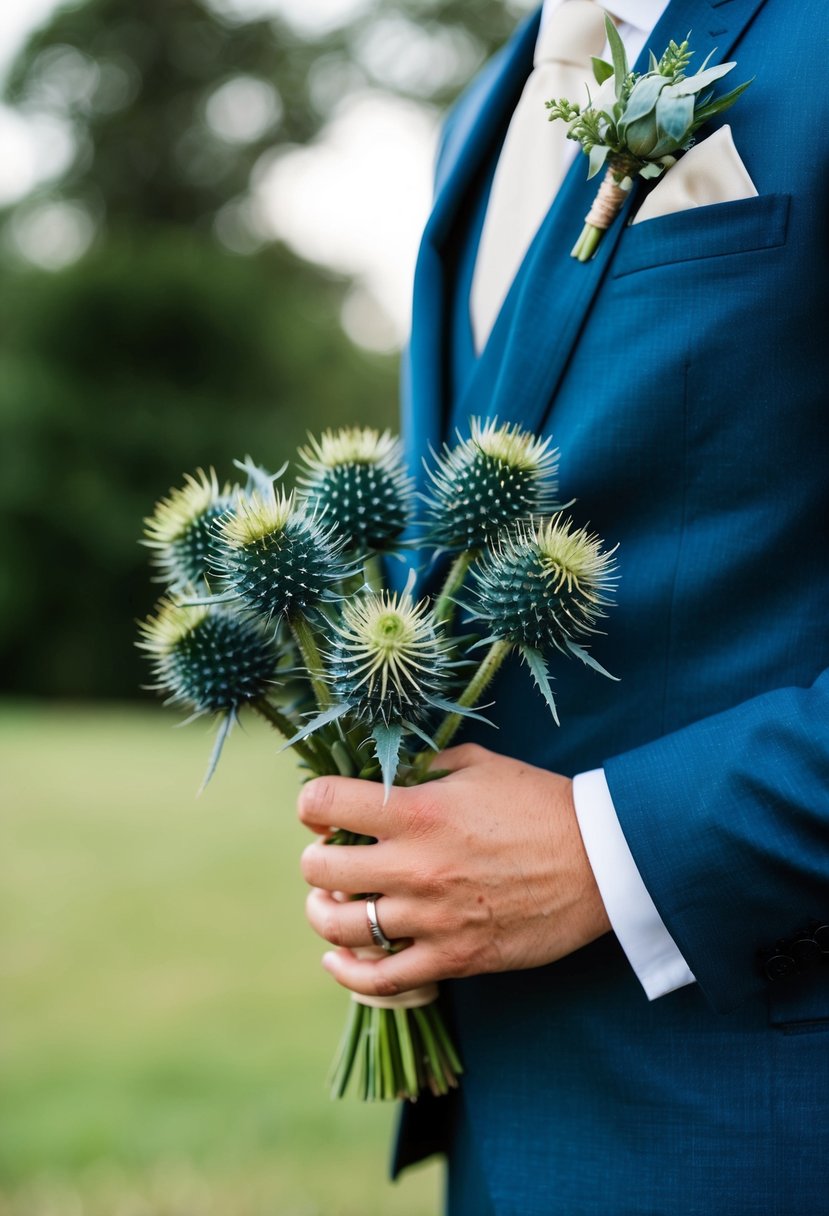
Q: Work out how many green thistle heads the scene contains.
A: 7